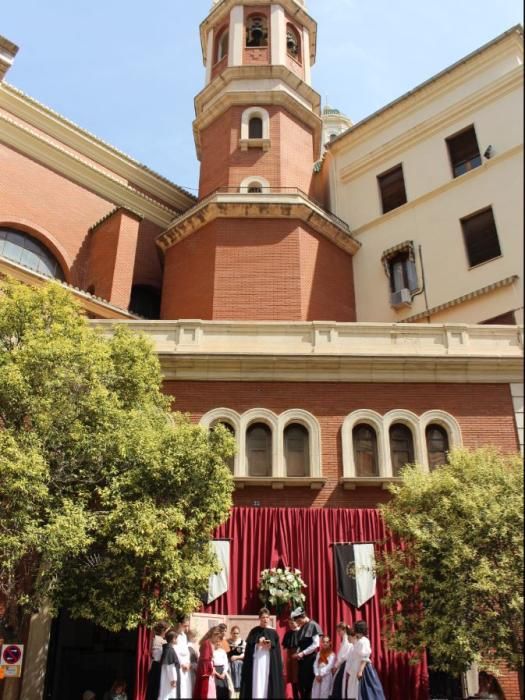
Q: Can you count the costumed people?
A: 15